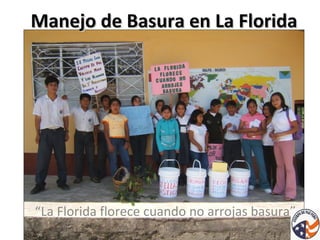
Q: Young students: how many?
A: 15